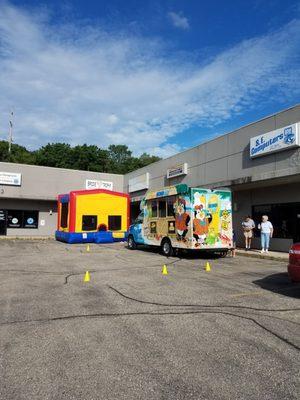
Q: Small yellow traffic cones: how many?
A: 4